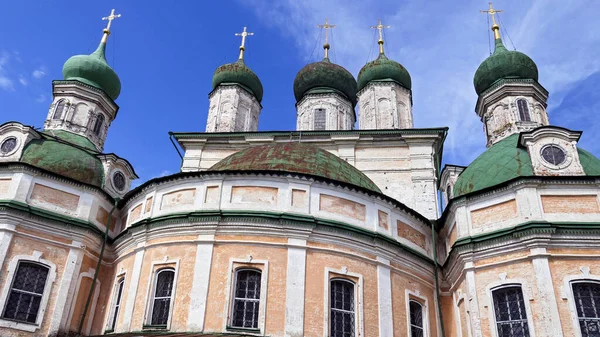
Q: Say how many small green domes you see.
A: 5